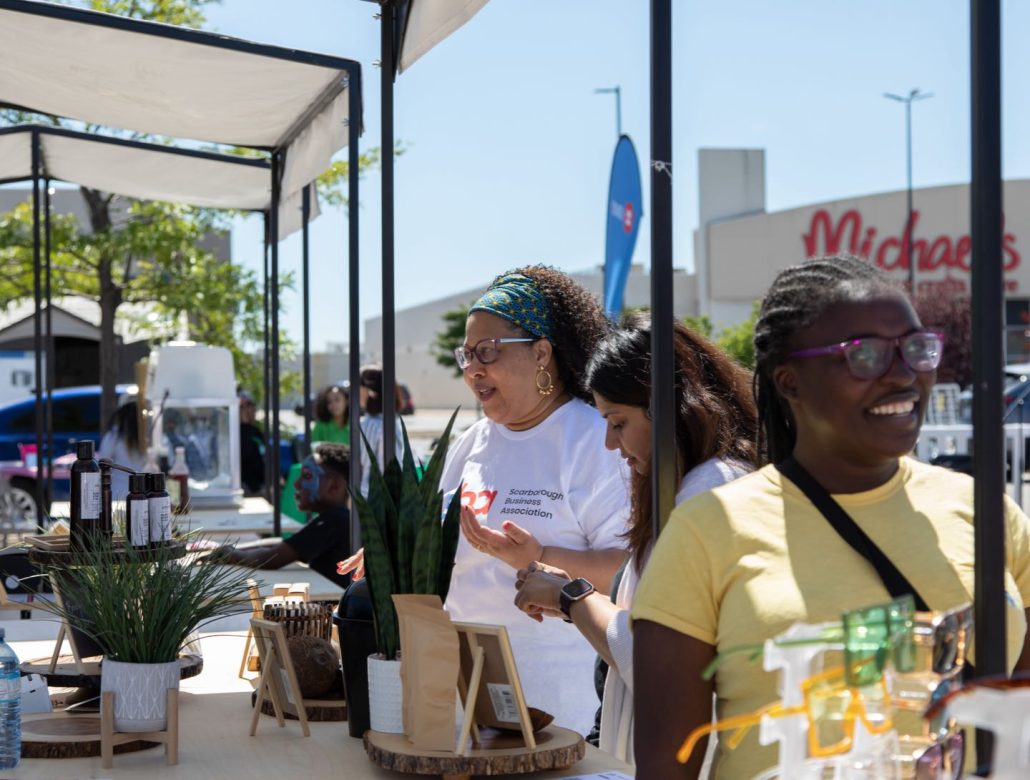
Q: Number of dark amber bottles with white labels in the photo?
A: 3